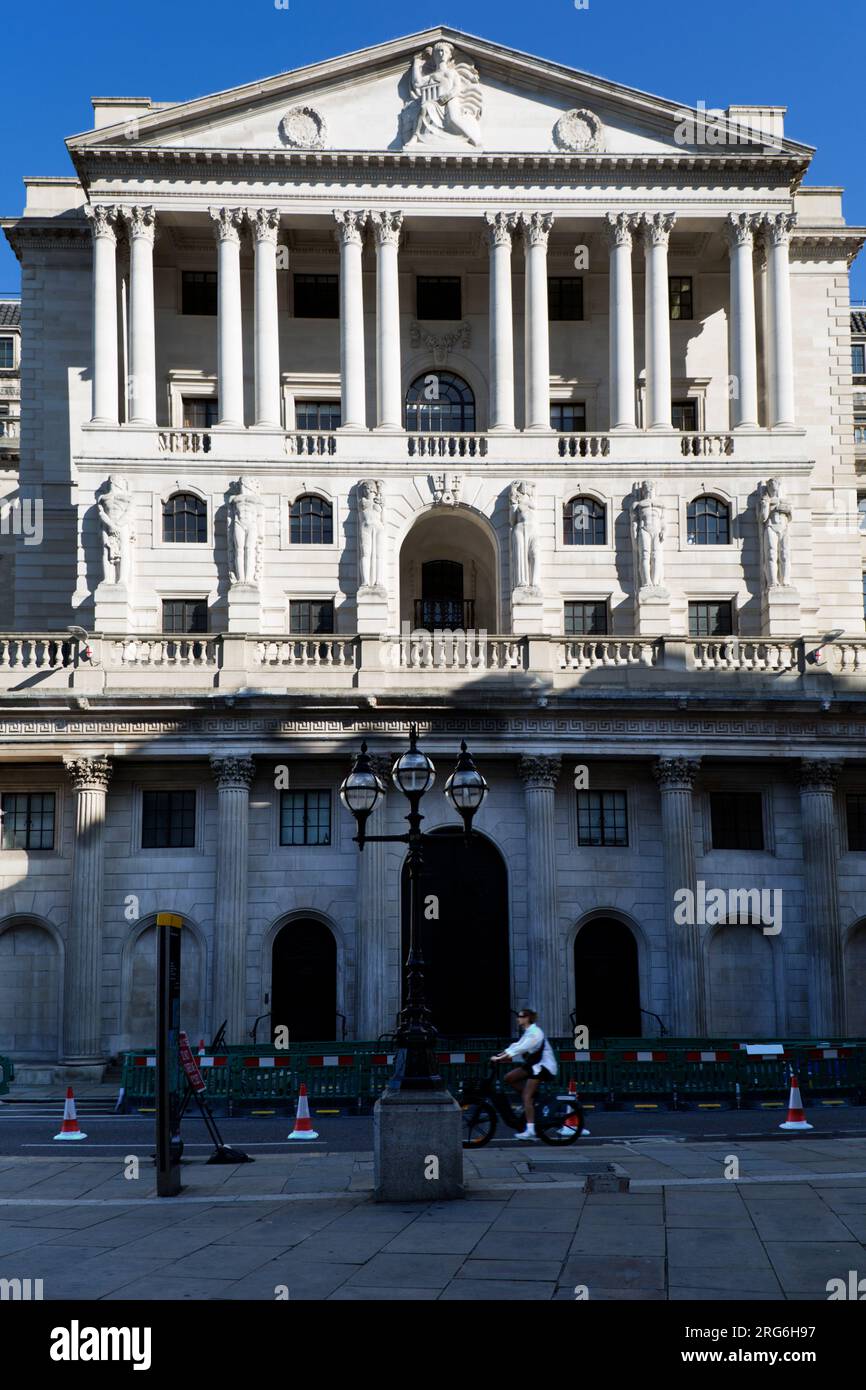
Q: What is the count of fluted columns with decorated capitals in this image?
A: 6